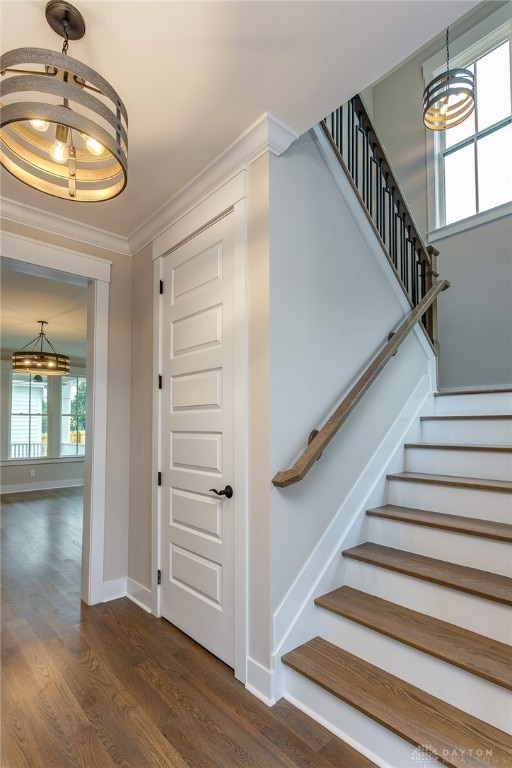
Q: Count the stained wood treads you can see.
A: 8